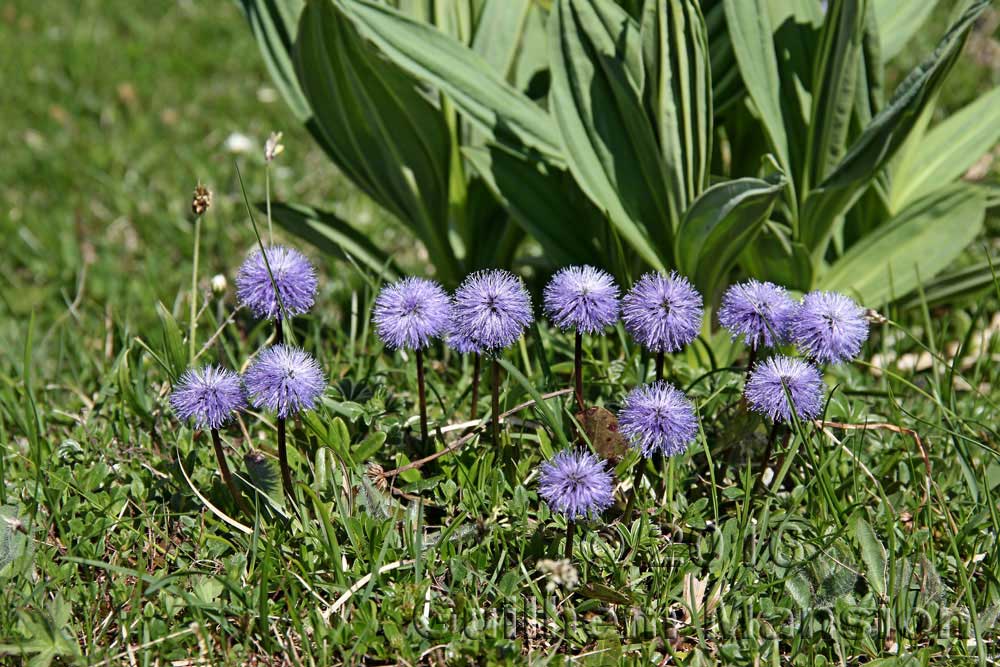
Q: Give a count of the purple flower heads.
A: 13